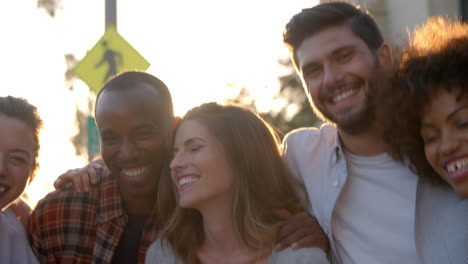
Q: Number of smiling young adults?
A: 5